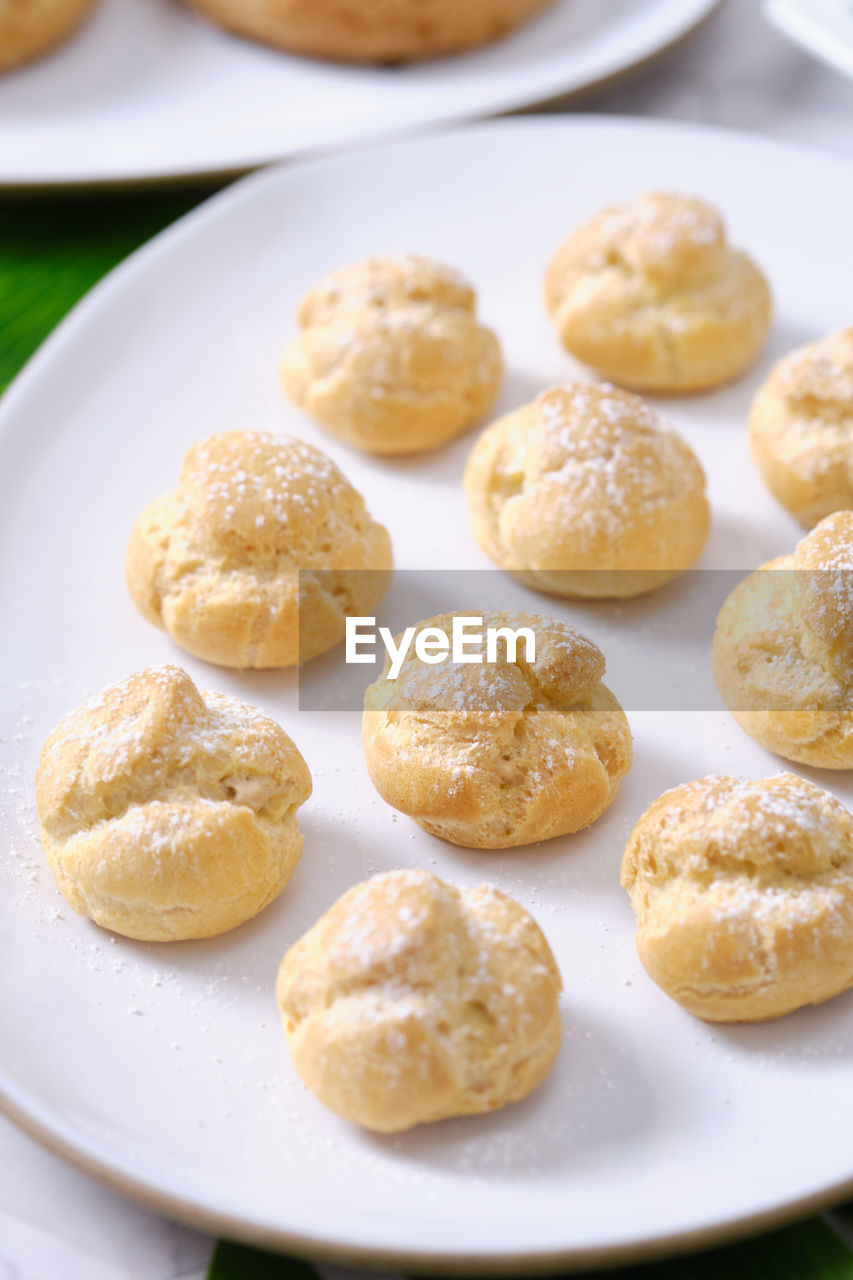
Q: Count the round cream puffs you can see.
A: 10